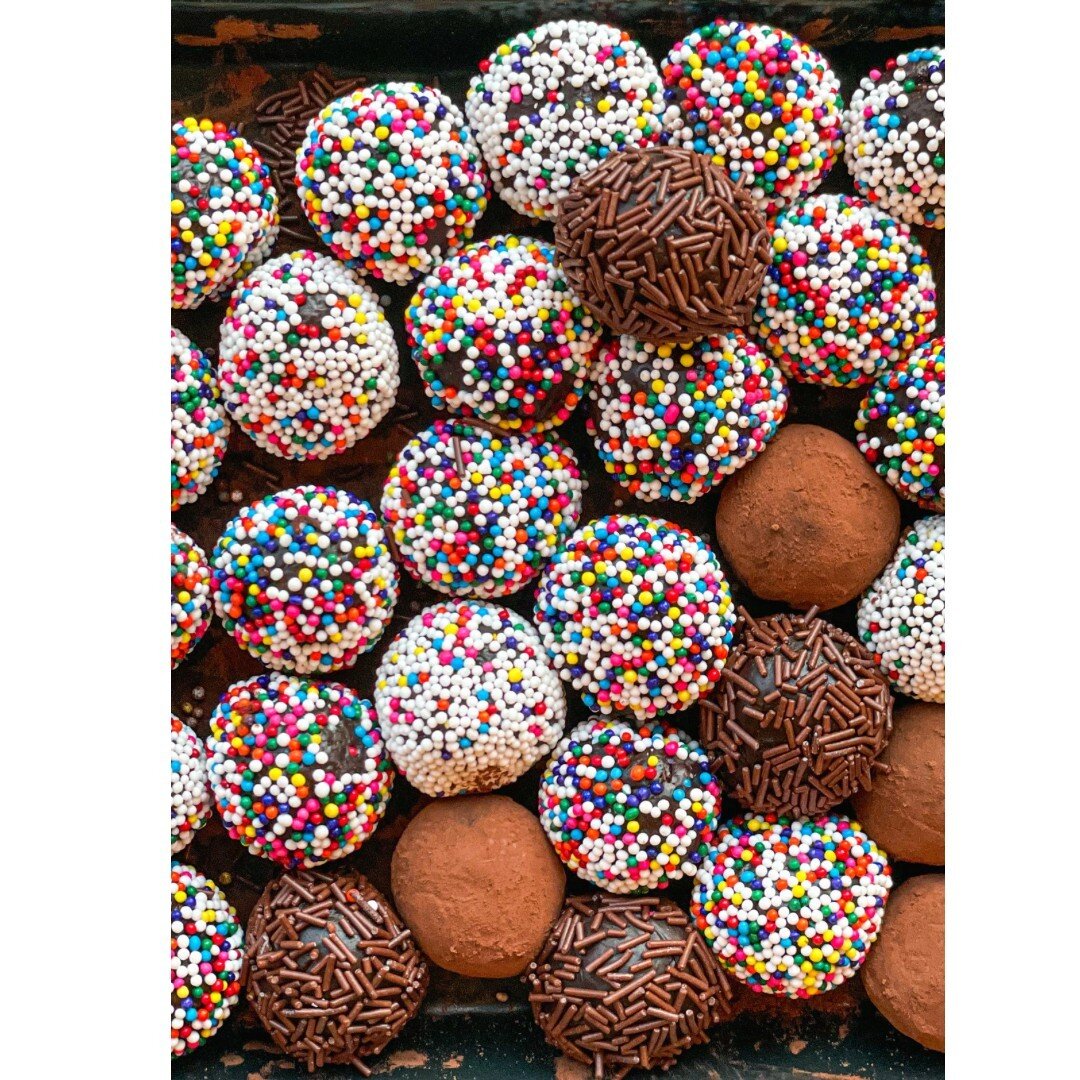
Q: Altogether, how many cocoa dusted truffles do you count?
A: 4